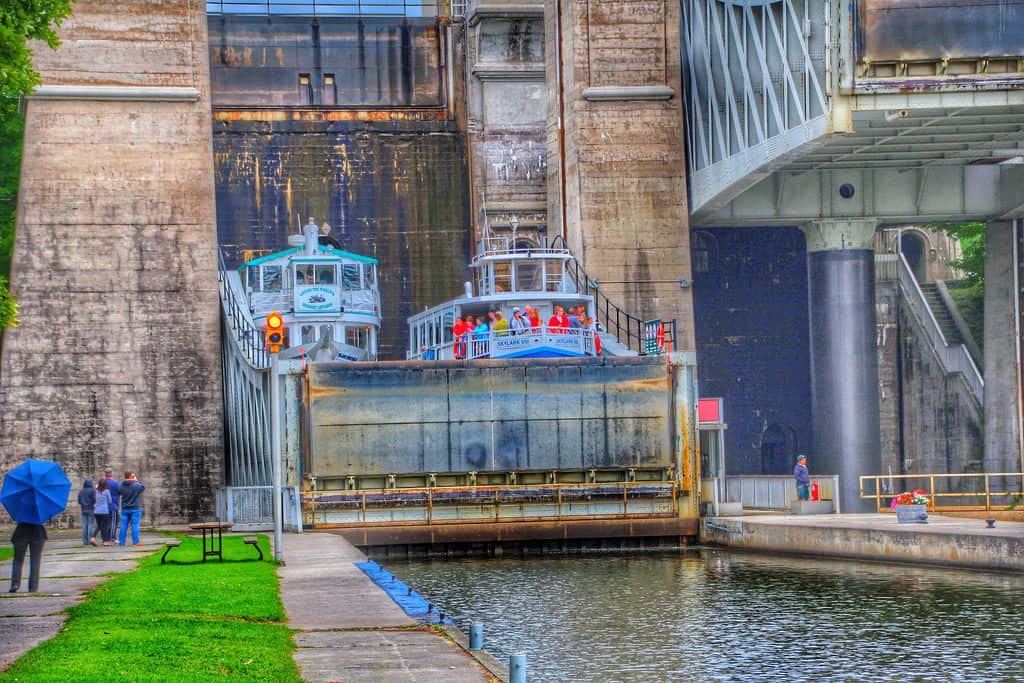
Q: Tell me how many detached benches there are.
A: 2